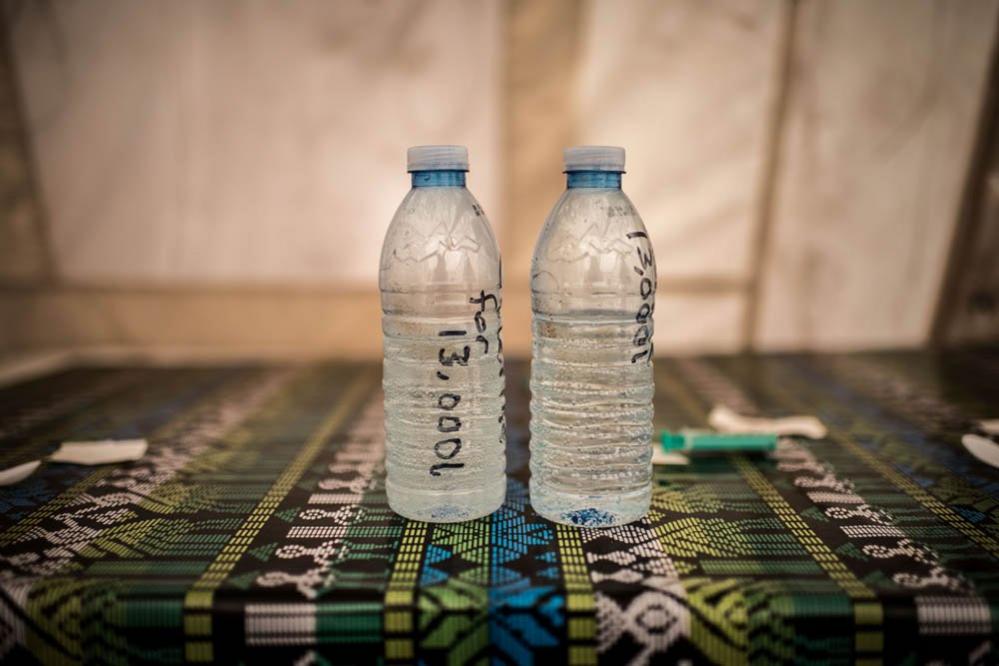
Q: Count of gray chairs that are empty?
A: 0